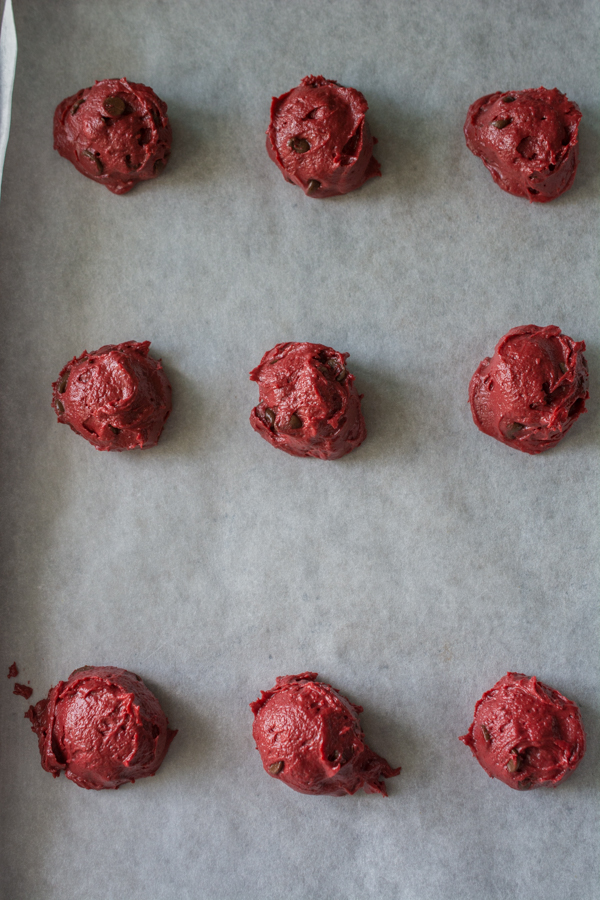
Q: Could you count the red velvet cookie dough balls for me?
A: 9